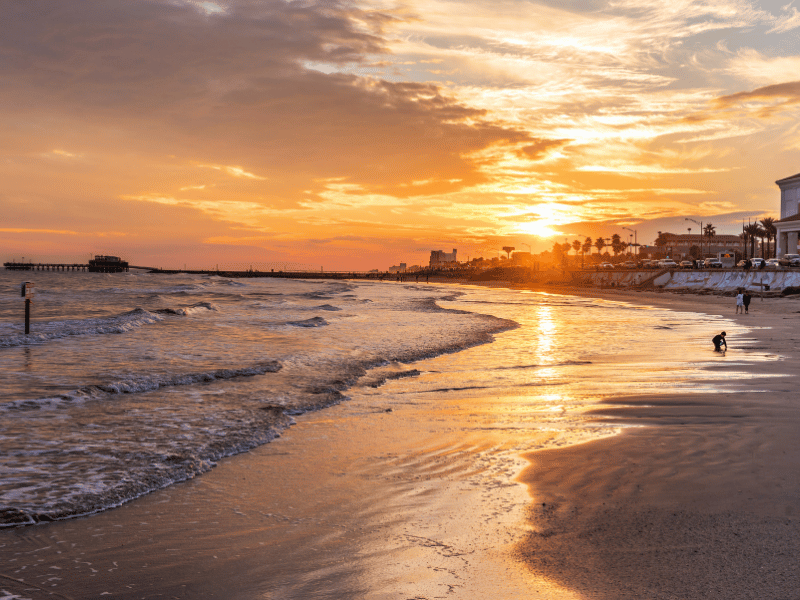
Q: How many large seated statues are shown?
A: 0